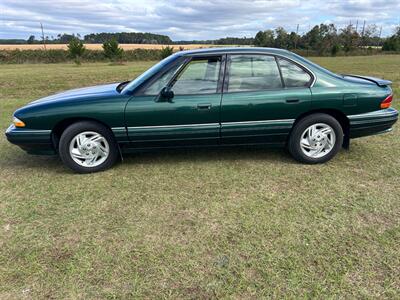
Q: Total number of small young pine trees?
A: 3